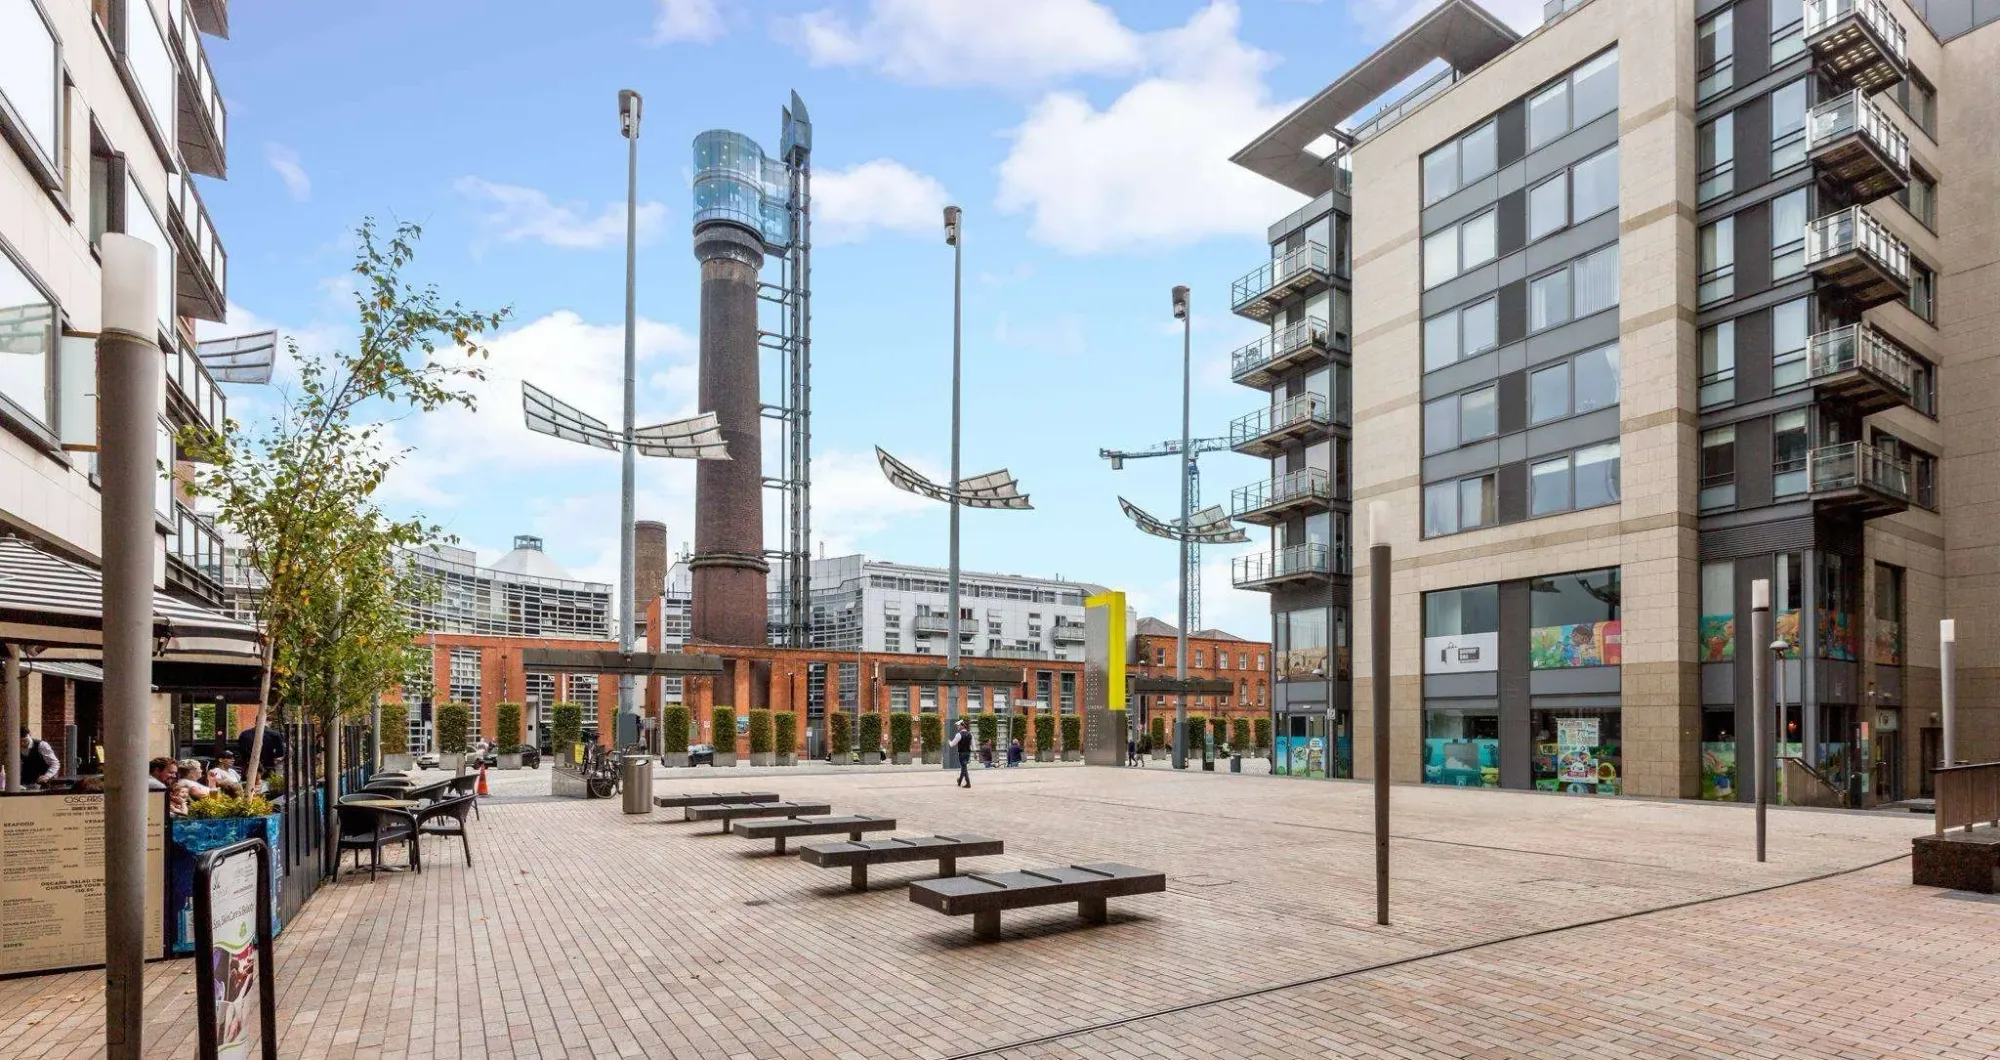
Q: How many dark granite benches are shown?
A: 5